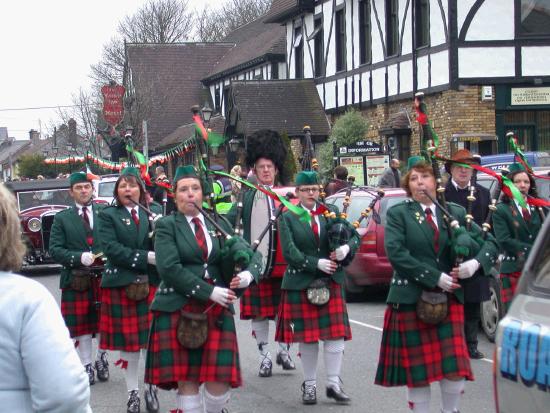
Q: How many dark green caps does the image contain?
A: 6